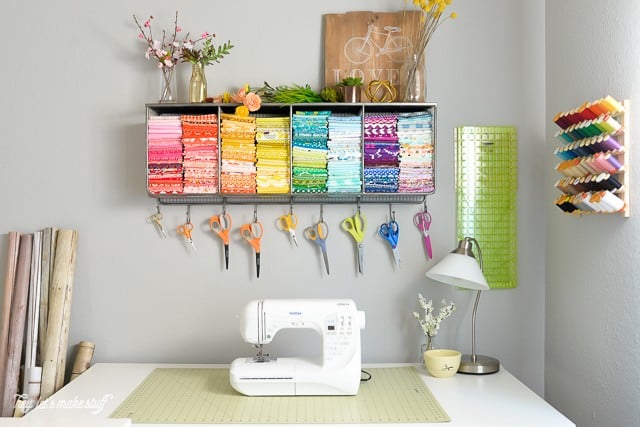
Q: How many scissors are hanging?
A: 9